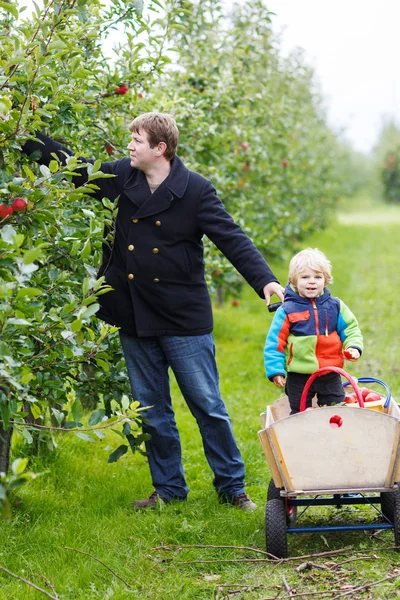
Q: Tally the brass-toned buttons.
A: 6